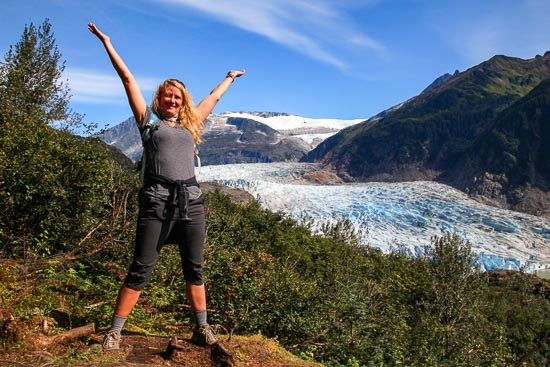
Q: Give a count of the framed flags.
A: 0